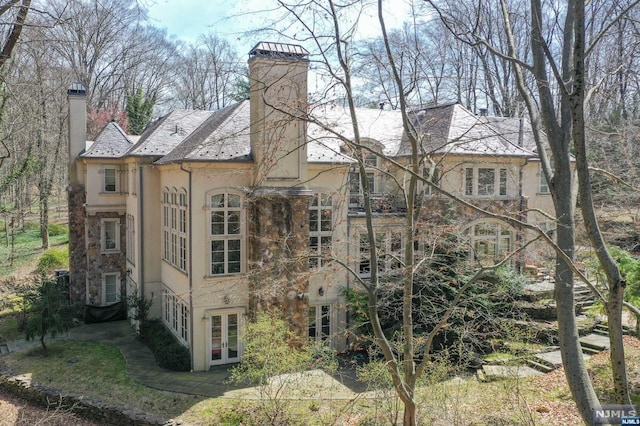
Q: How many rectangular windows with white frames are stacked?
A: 3